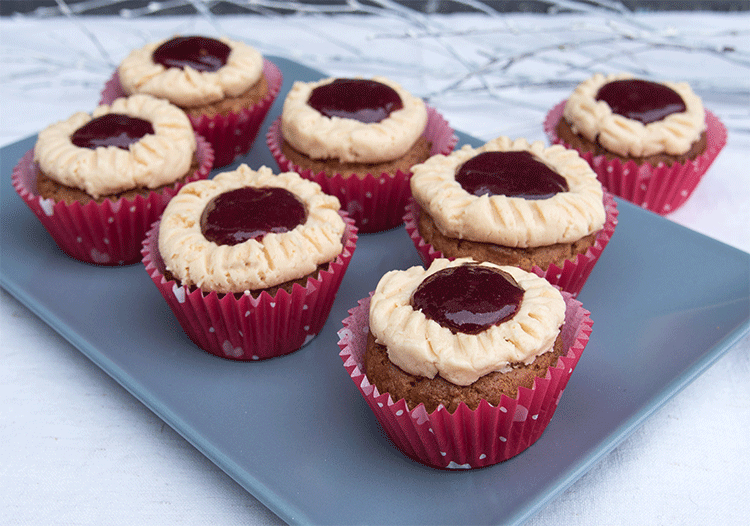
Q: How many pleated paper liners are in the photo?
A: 7